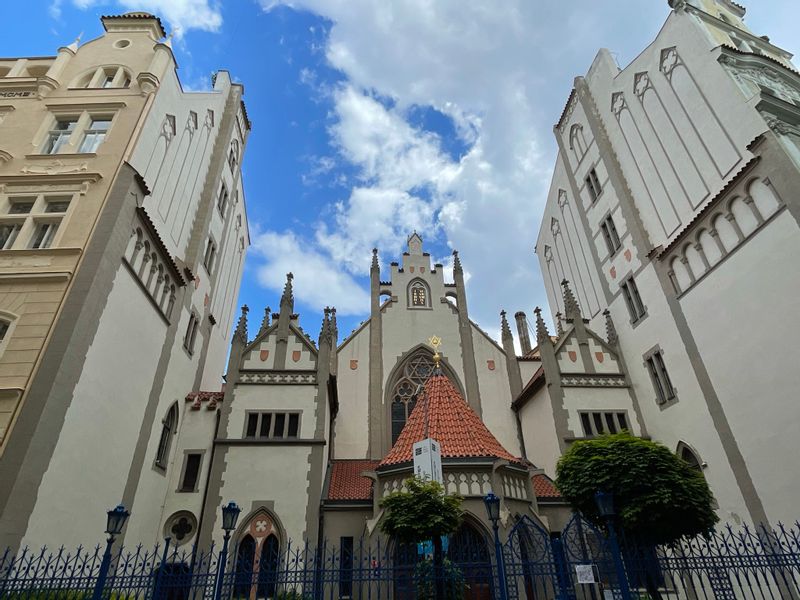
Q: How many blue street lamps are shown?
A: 4